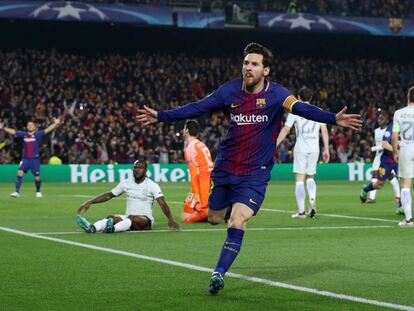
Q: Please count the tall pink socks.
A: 0